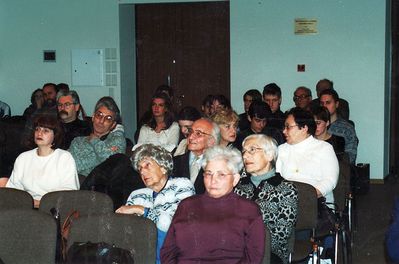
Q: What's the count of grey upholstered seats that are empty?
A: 4